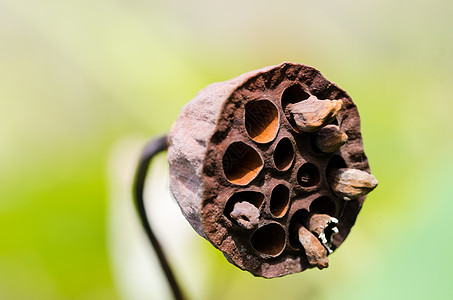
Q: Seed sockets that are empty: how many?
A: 6